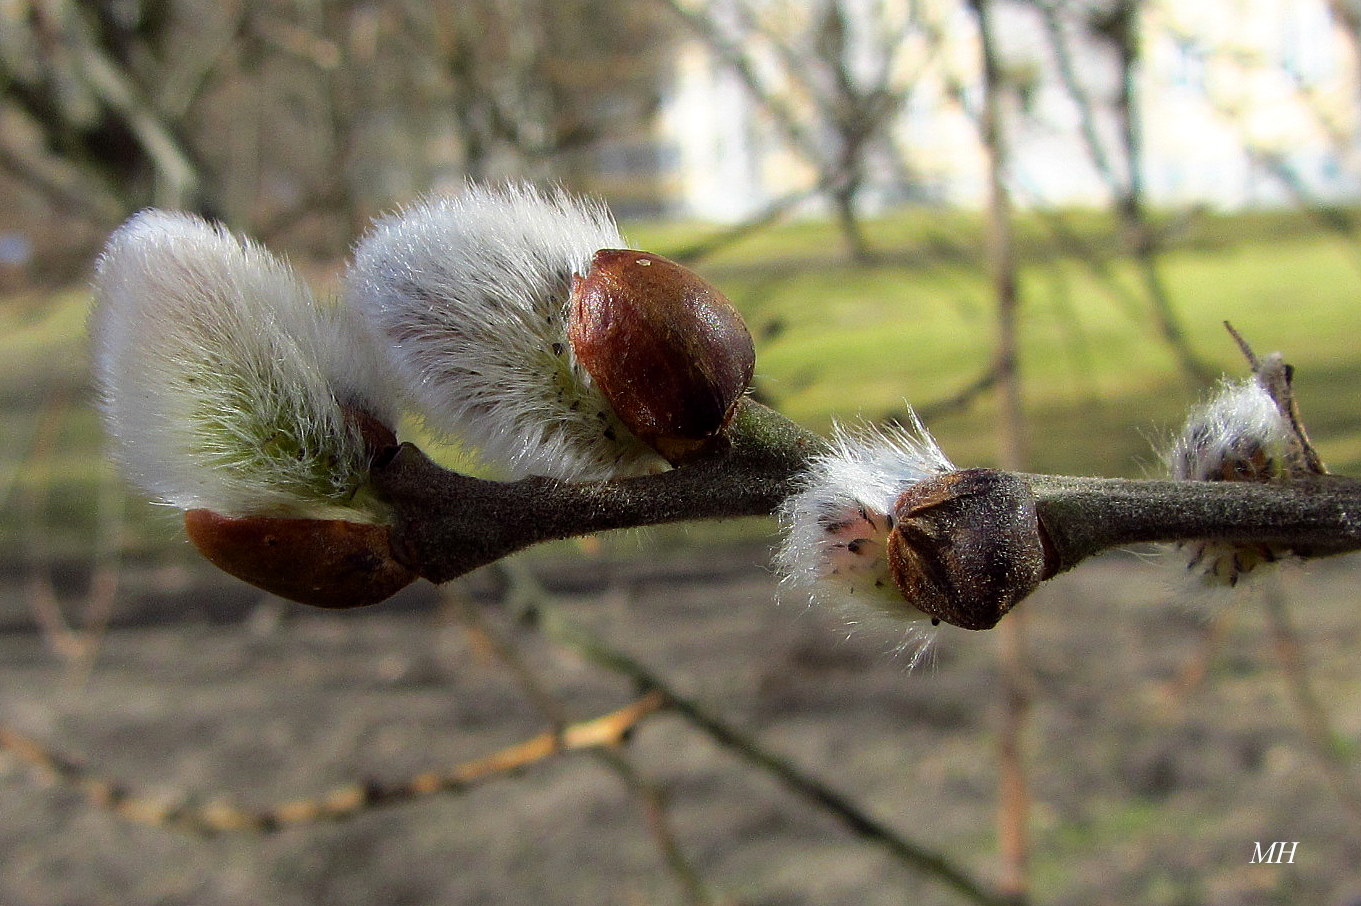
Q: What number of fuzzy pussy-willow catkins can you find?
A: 4